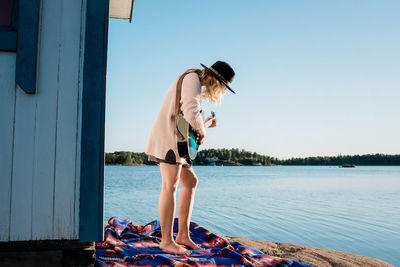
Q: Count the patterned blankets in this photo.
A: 1